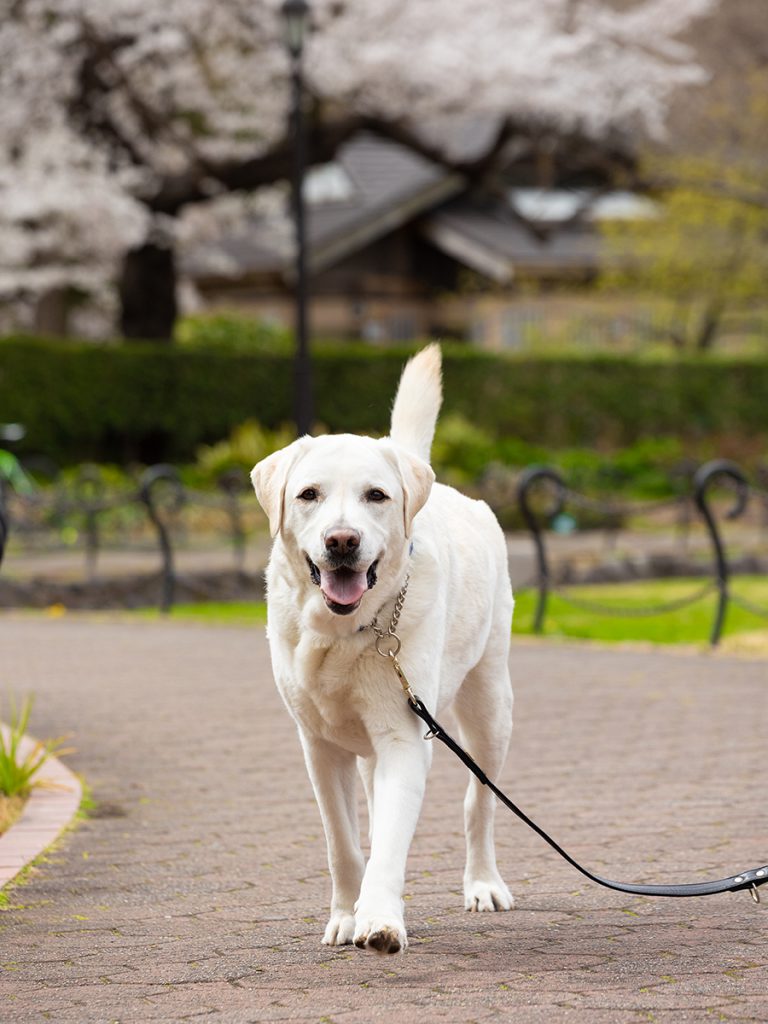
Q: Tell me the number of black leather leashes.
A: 1